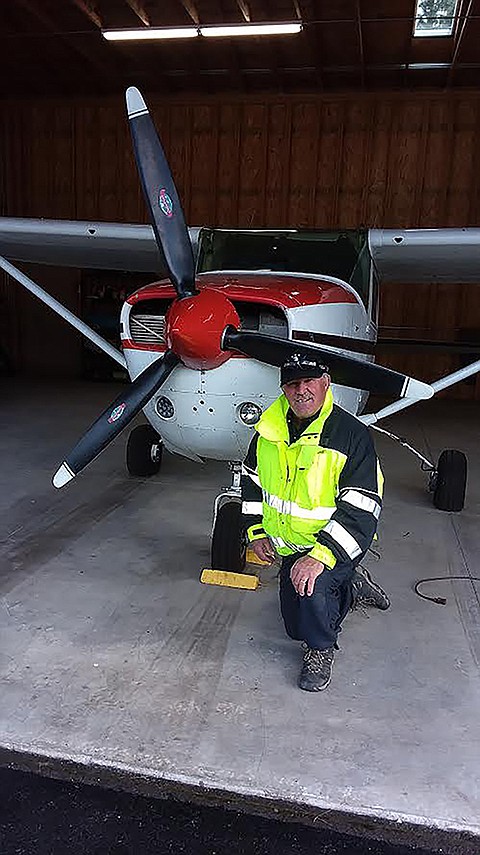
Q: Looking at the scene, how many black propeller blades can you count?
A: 3